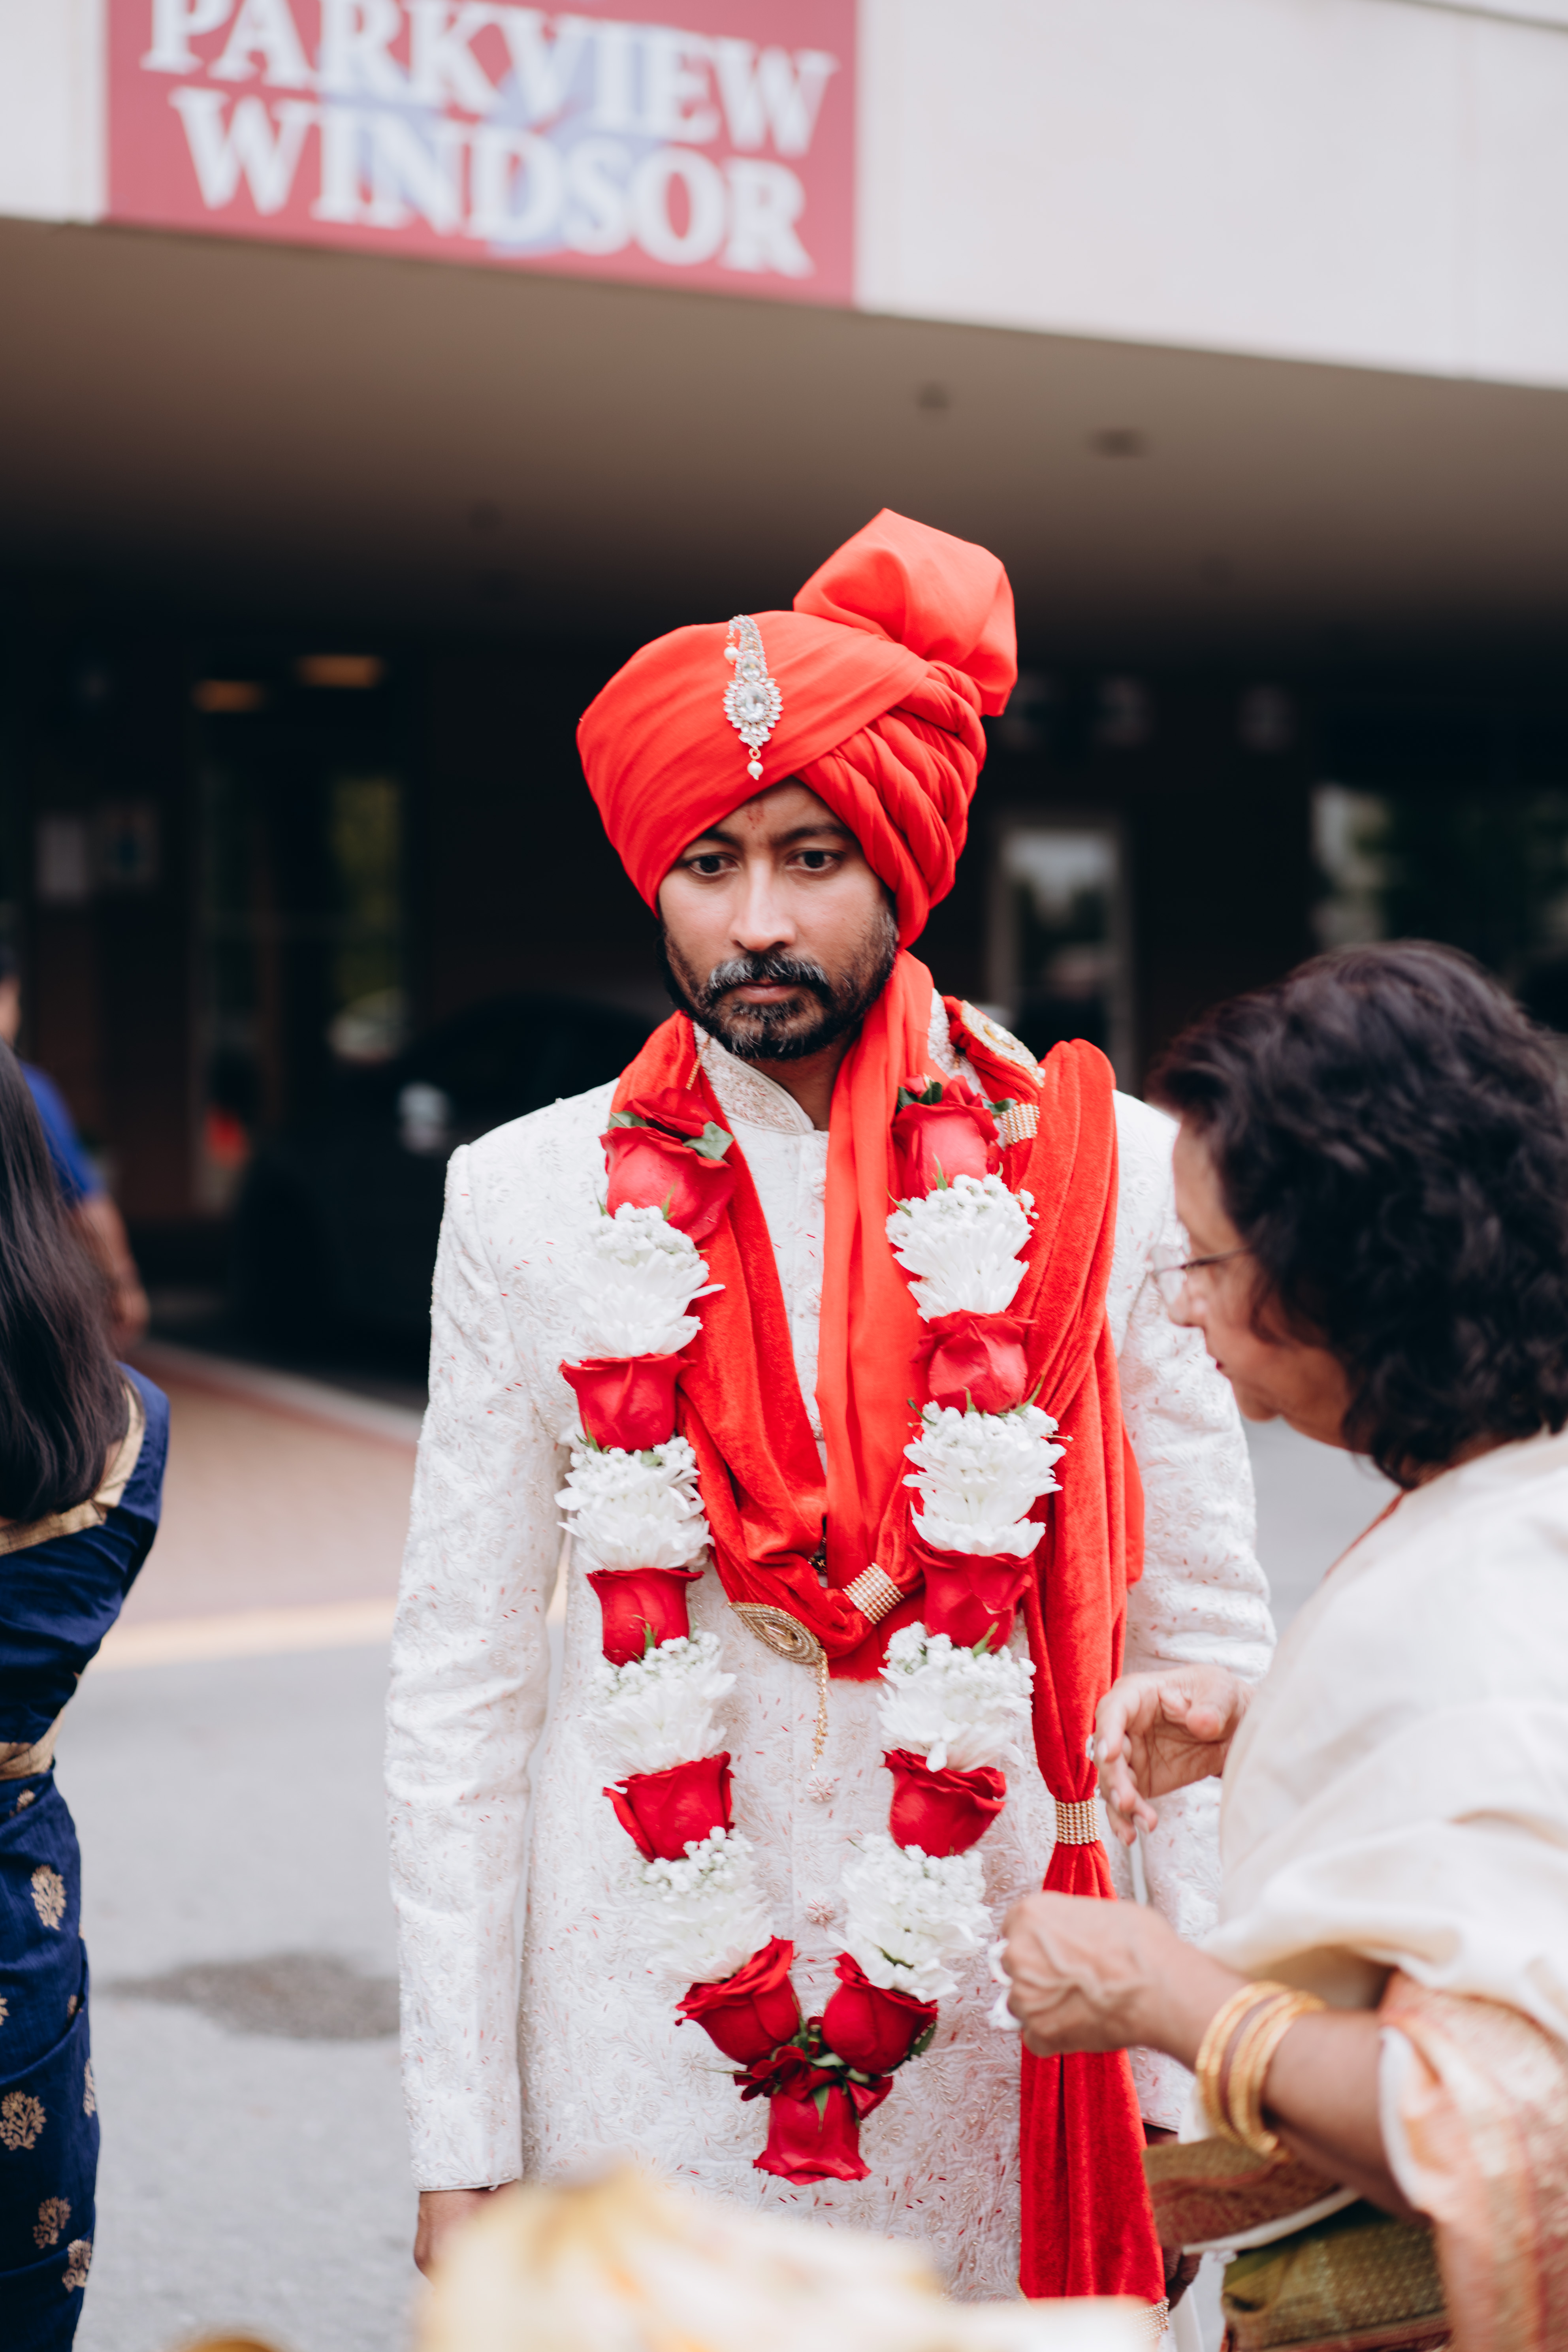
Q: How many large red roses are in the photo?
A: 11